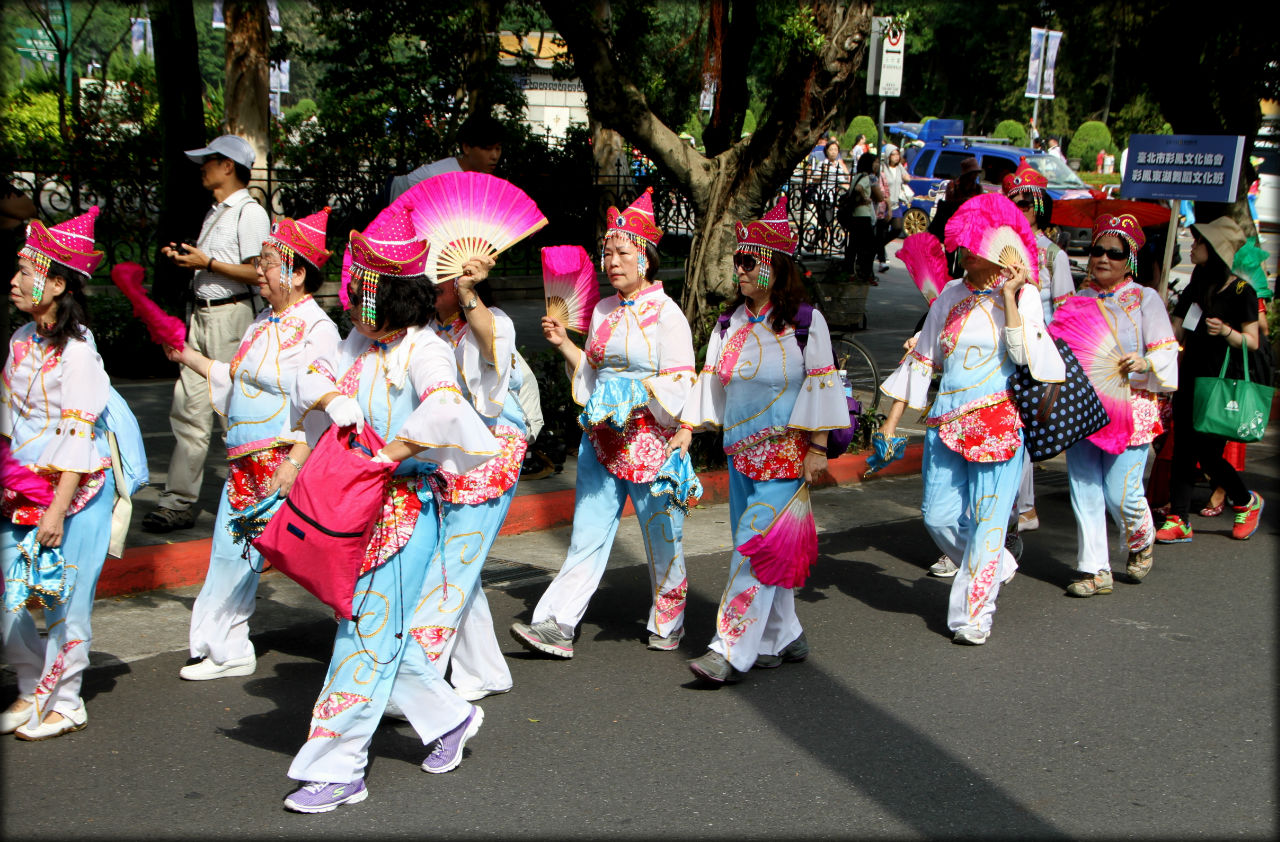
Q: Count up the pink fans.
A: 8